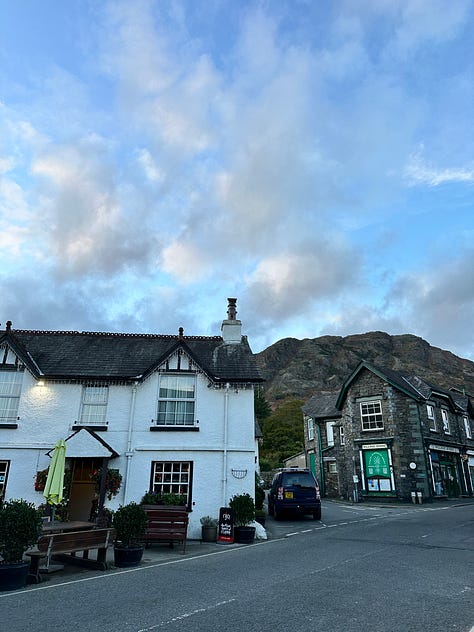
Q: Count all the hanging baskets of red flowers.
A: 2